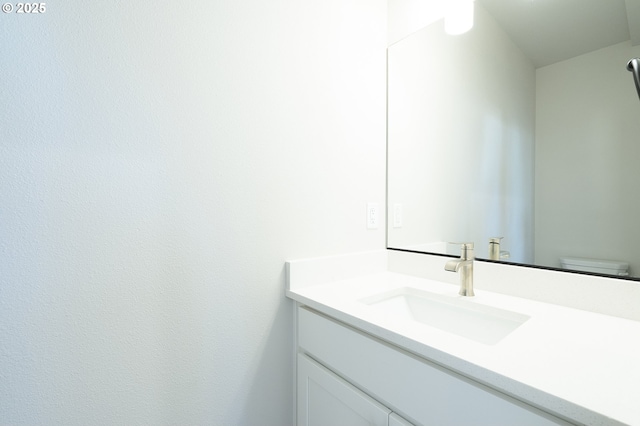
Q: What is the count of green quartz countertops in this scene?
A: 0